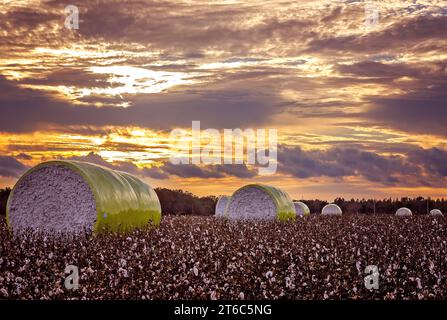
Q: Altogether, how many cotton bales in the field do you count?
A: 7